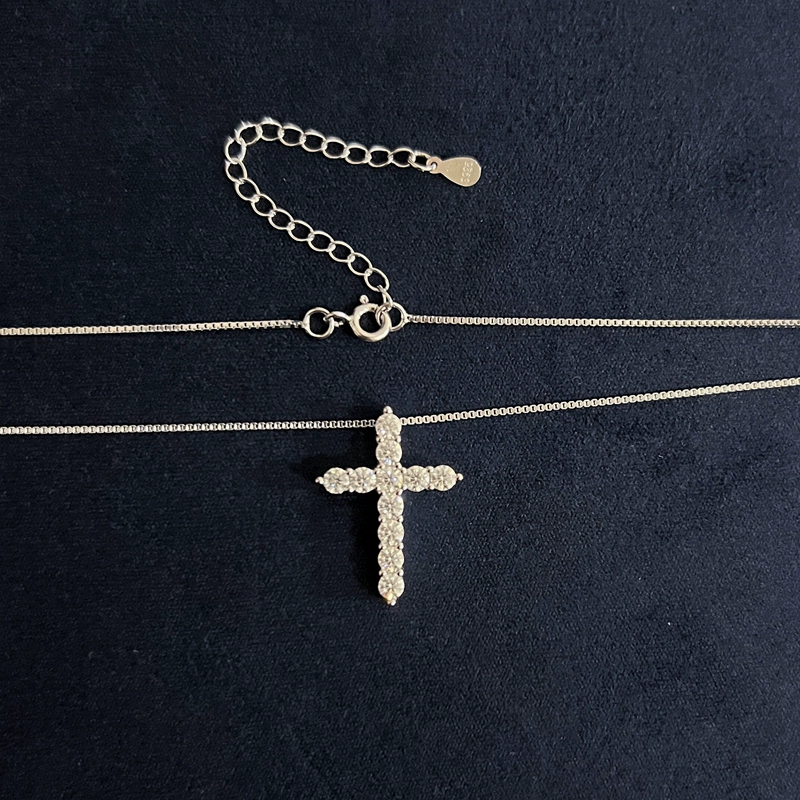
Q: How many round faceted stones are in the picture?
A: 11